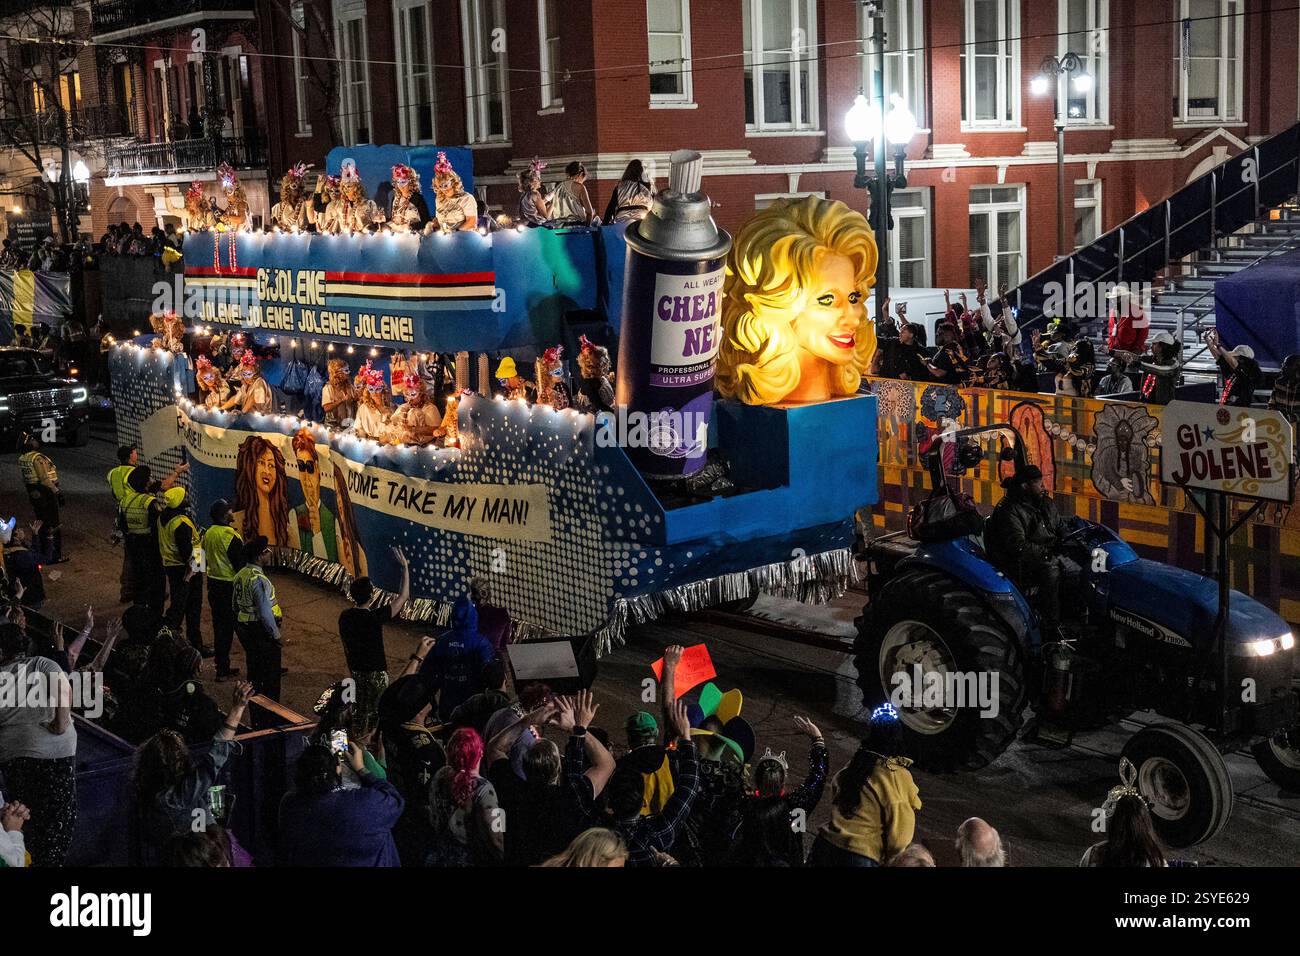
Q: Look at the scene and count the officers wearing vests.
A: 6